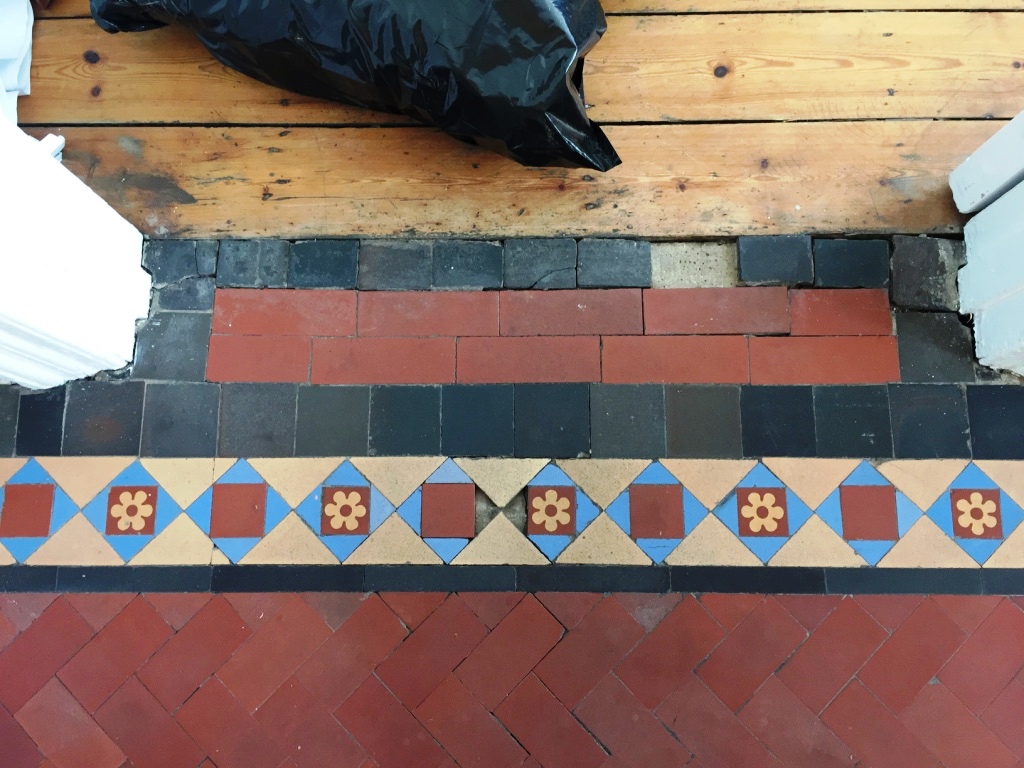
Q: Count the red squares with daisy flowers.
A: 5